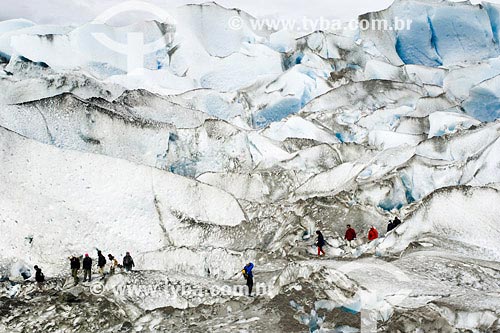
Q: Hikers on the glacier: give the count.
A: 12